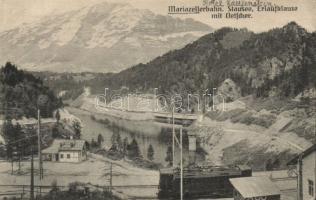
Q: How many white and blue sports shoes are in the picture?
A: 0